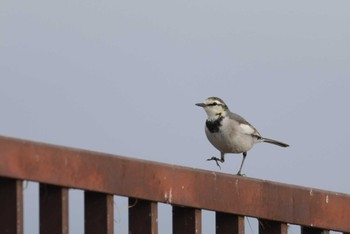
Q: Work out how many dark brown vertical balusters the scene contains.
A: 8